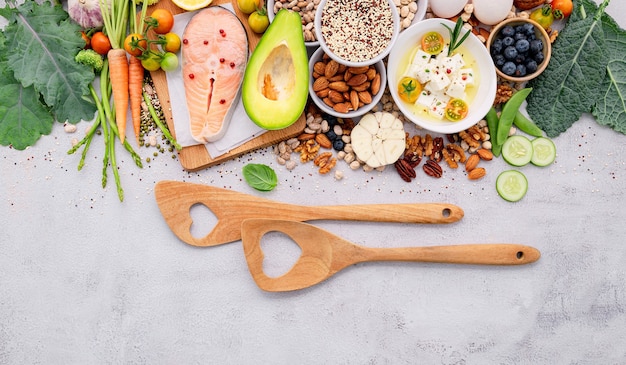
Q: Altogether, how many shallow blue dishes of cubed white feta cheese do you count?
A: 0